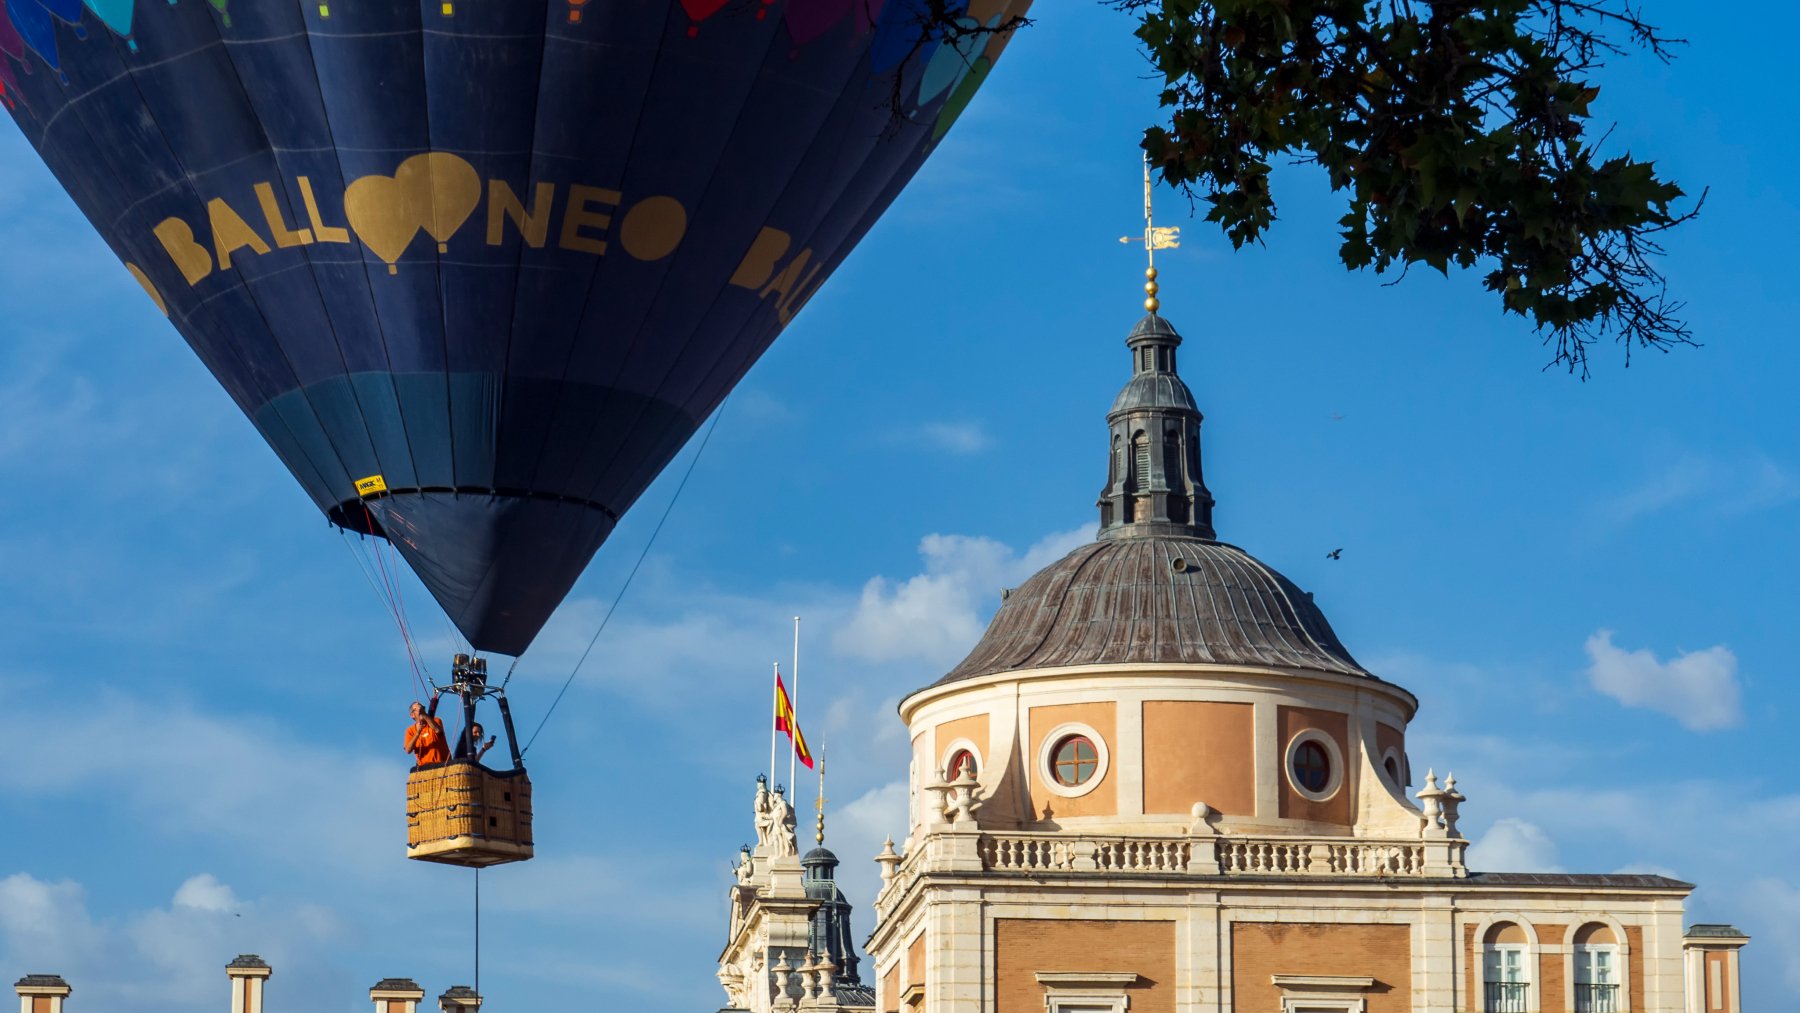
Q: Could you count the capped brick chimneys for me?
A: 5